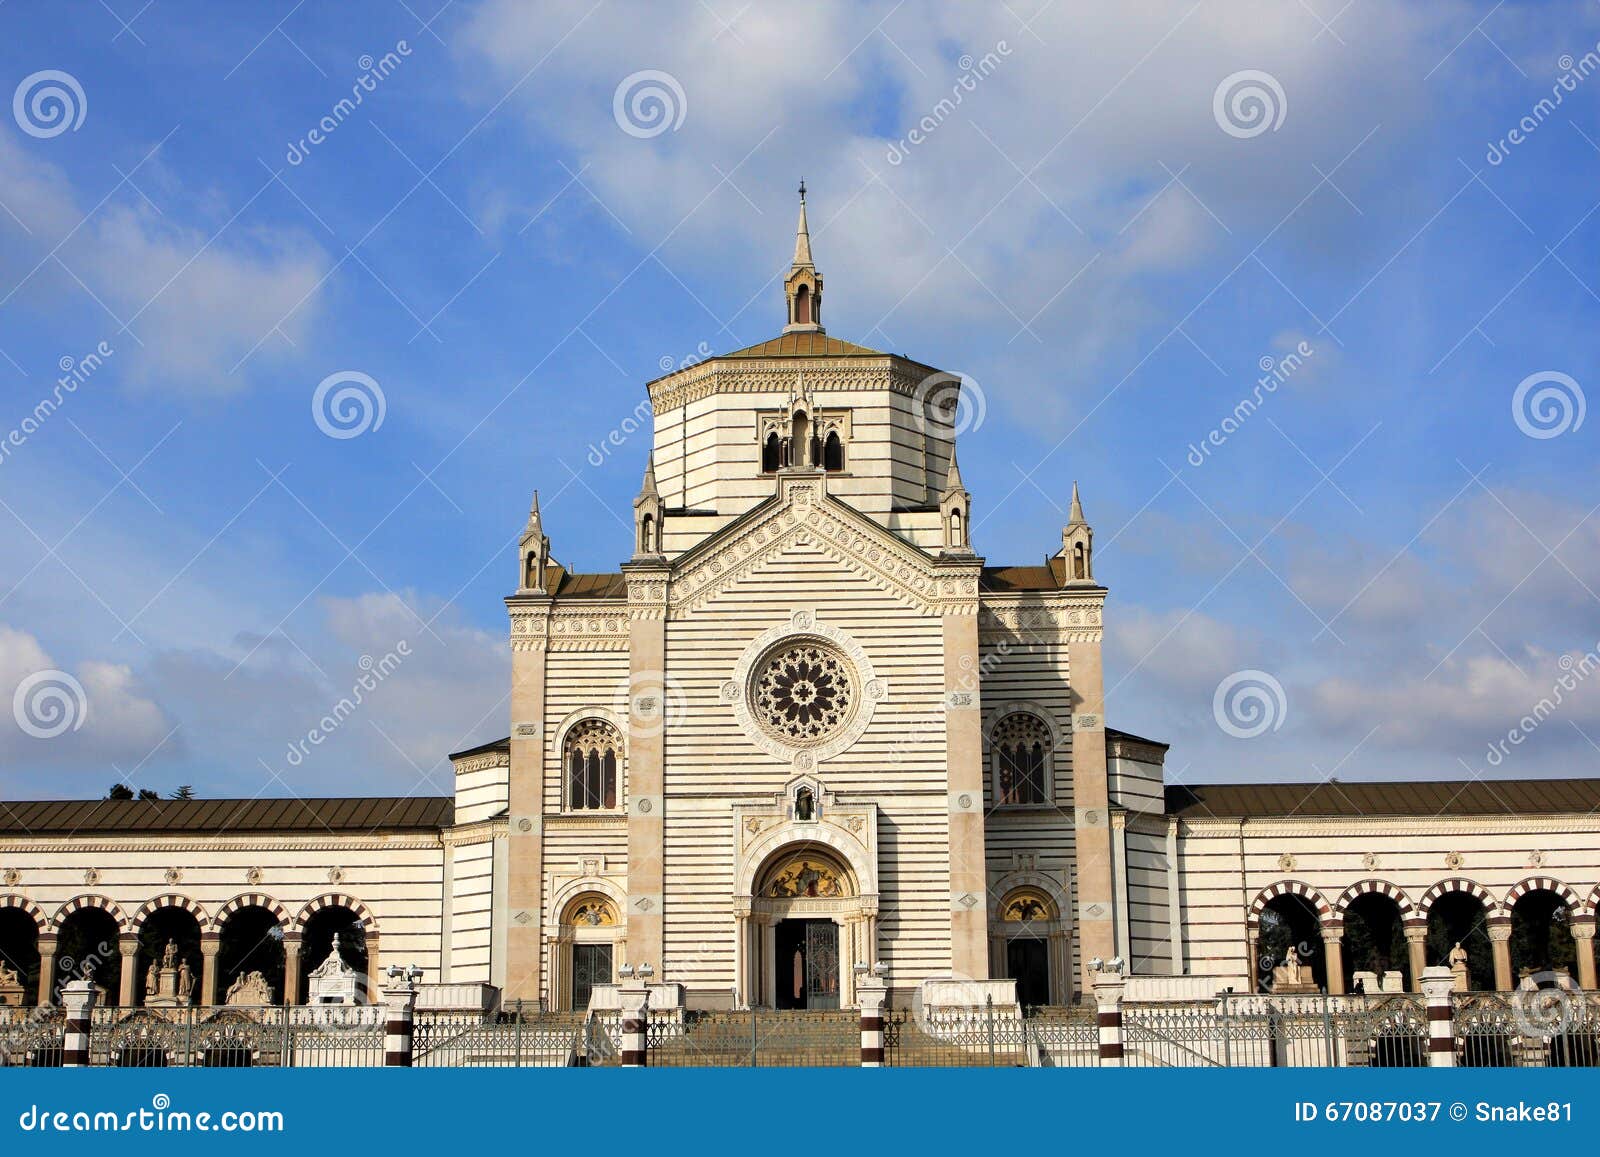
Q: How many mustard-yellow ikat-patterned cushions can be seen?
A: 0